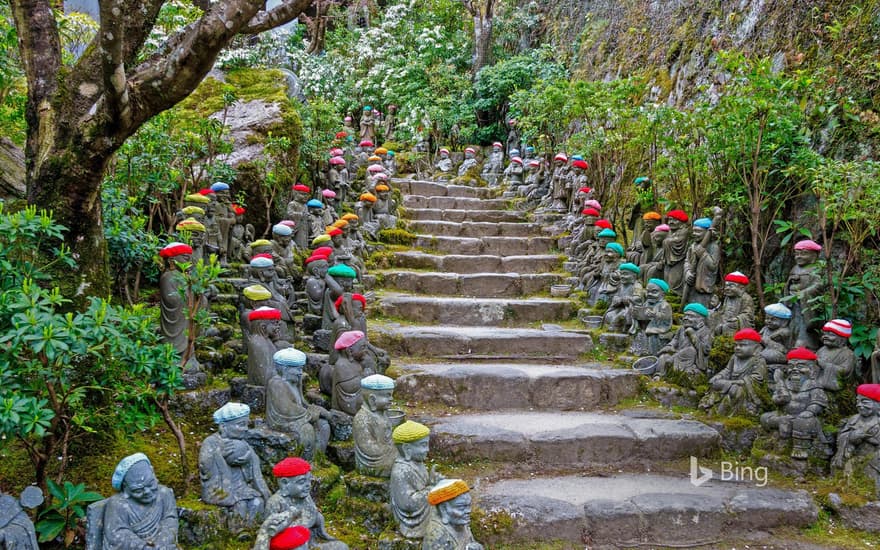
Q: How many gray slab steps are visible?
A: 12